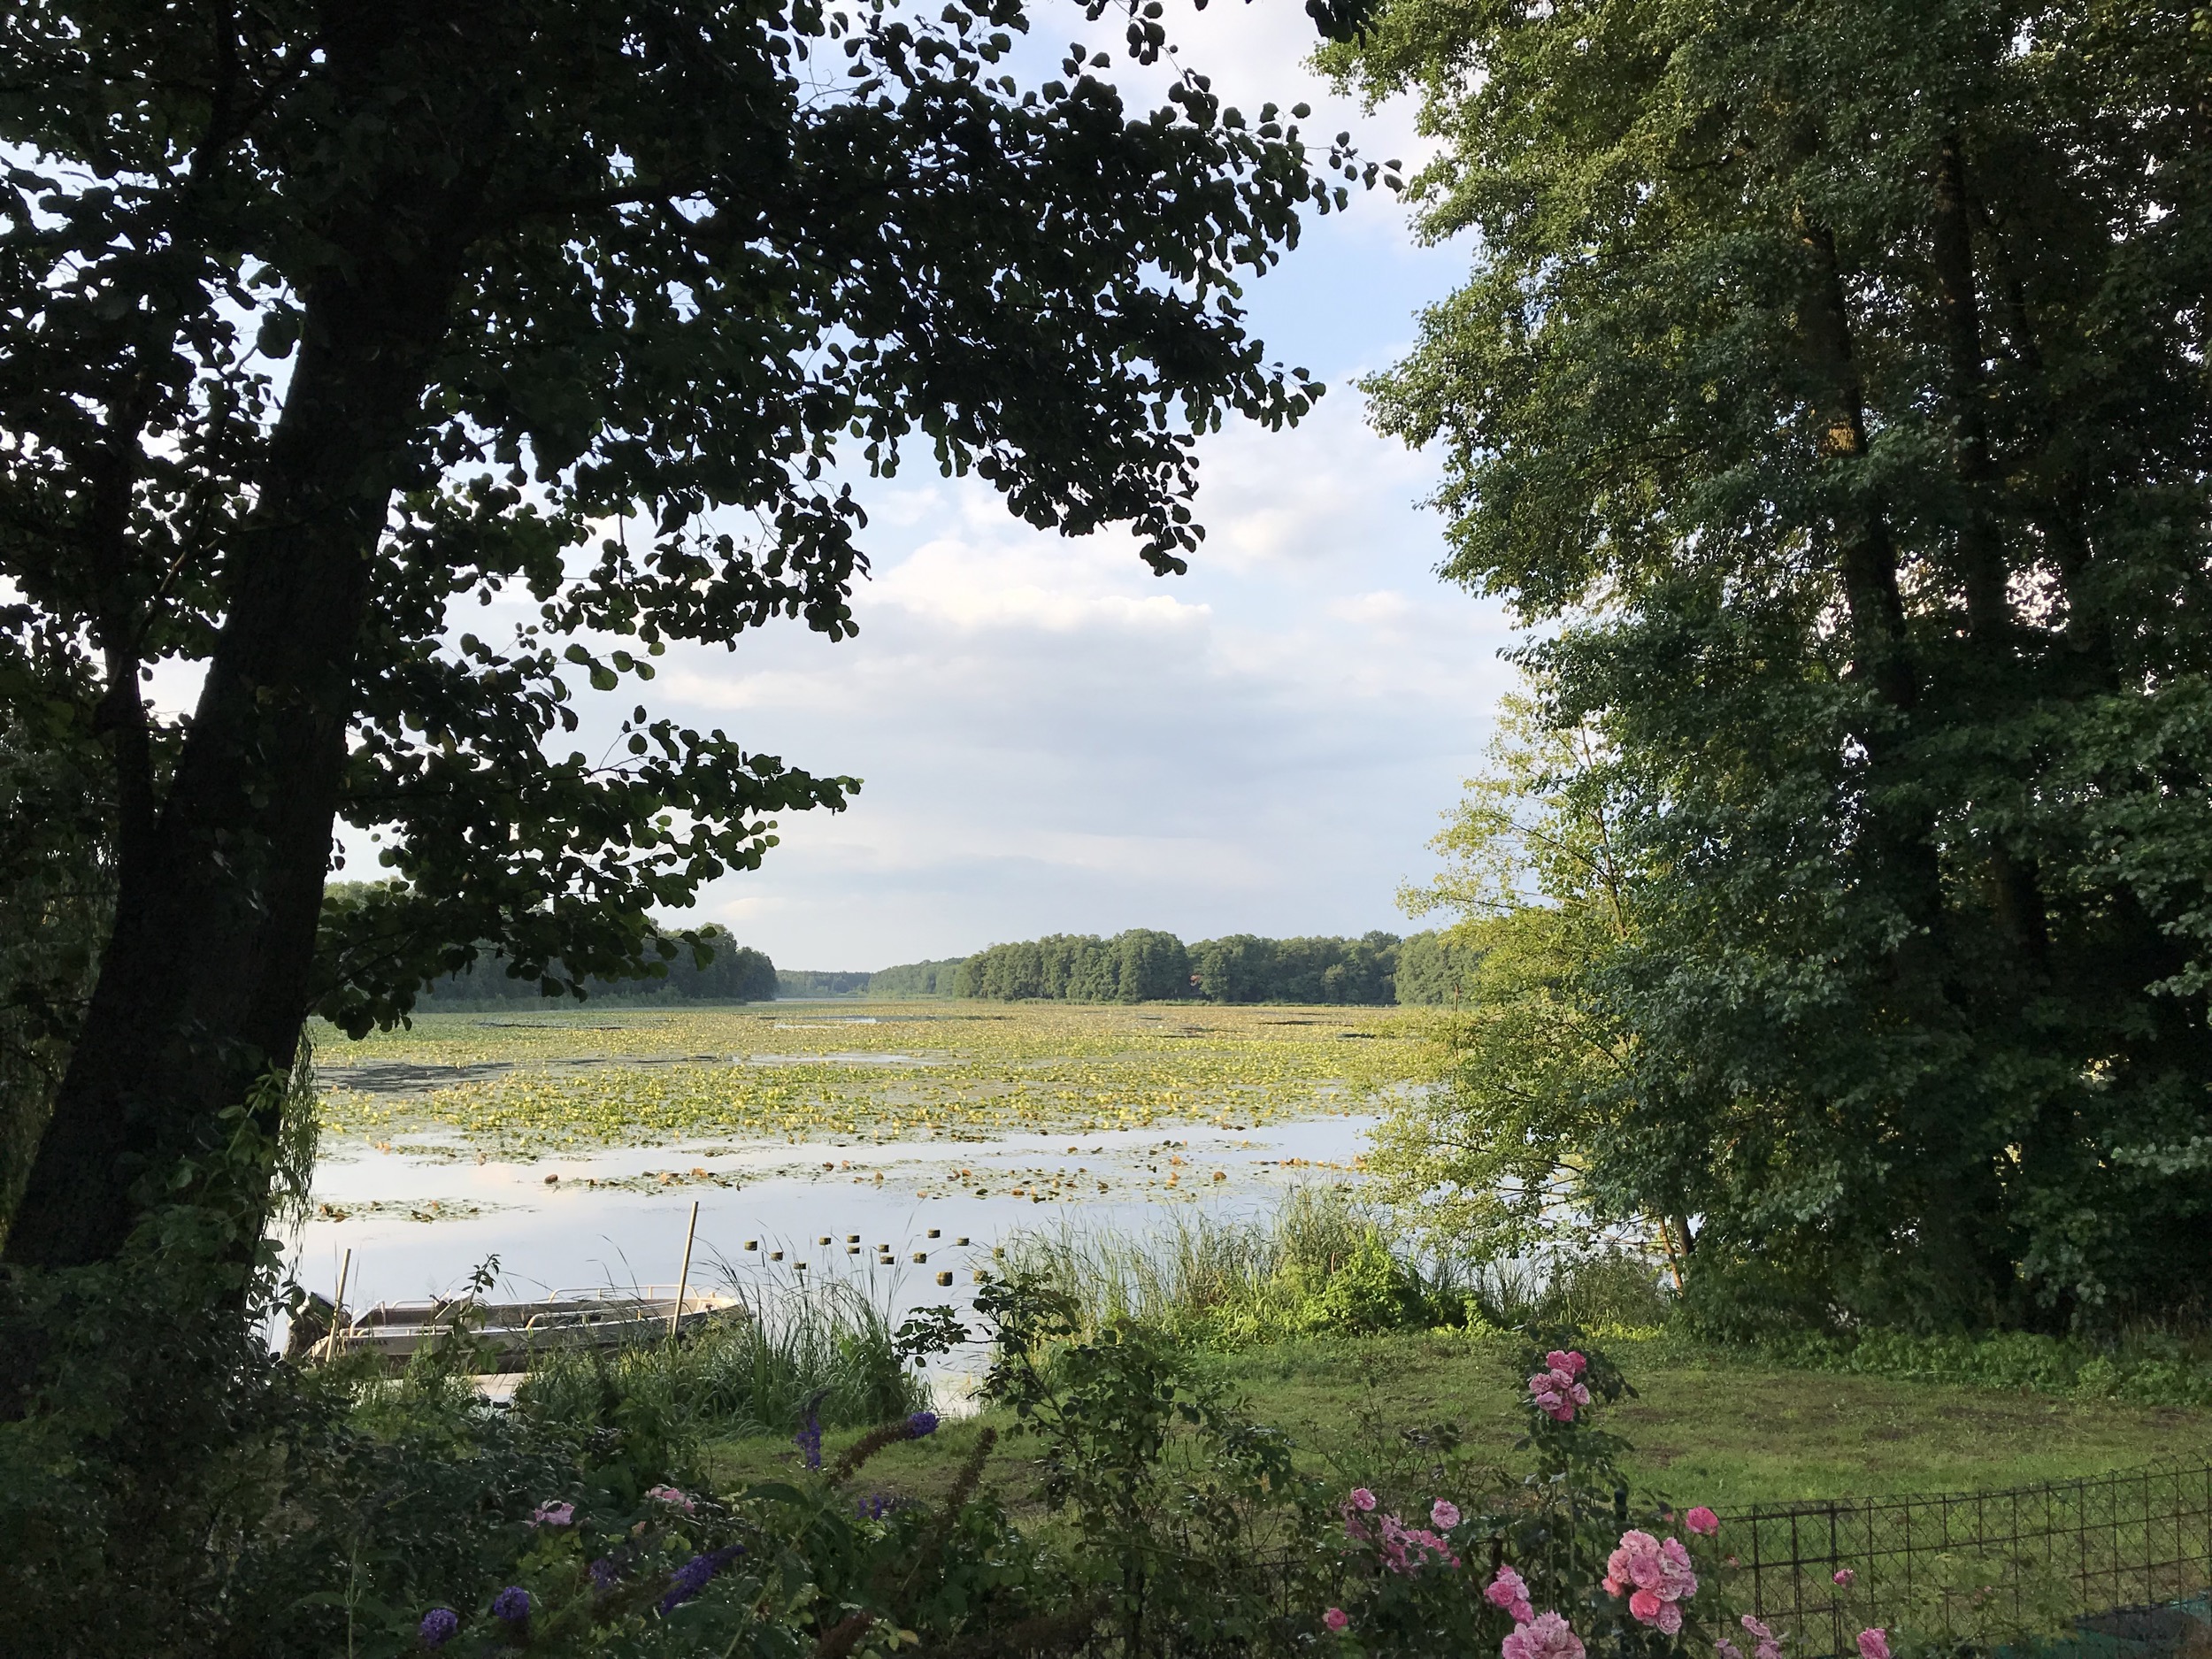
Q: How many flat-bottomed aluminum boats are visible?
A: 1